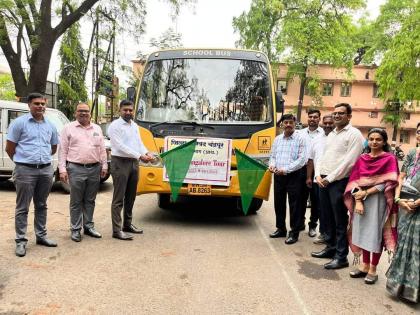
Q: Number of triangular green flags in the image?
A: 2